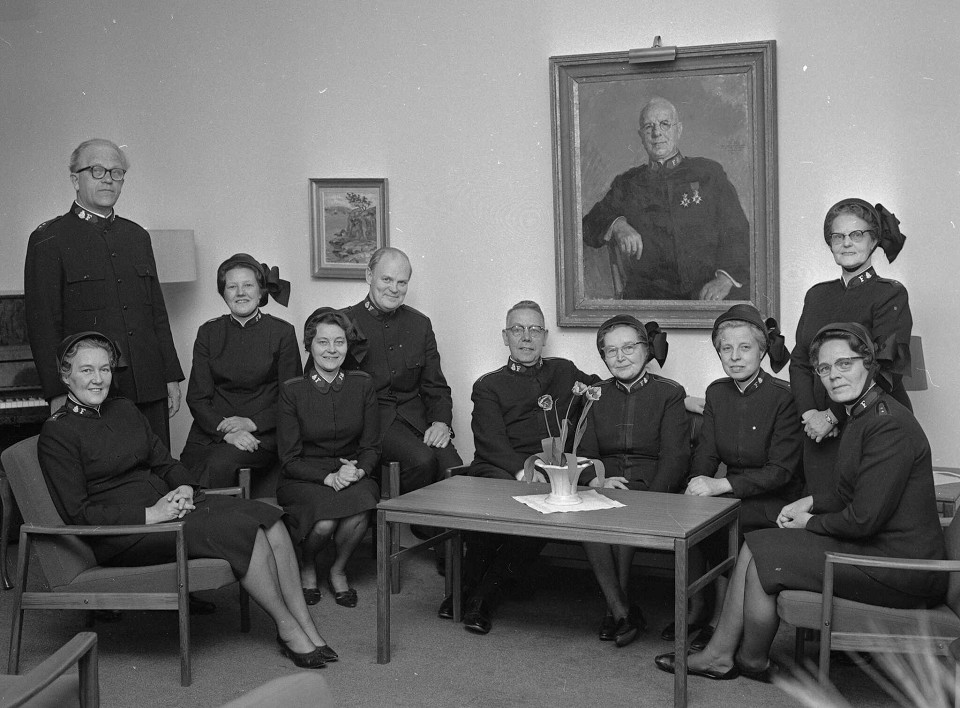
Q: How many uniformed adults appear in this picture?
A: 10